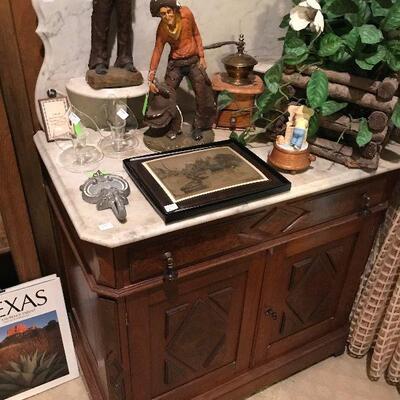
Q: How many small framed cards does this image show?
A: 1